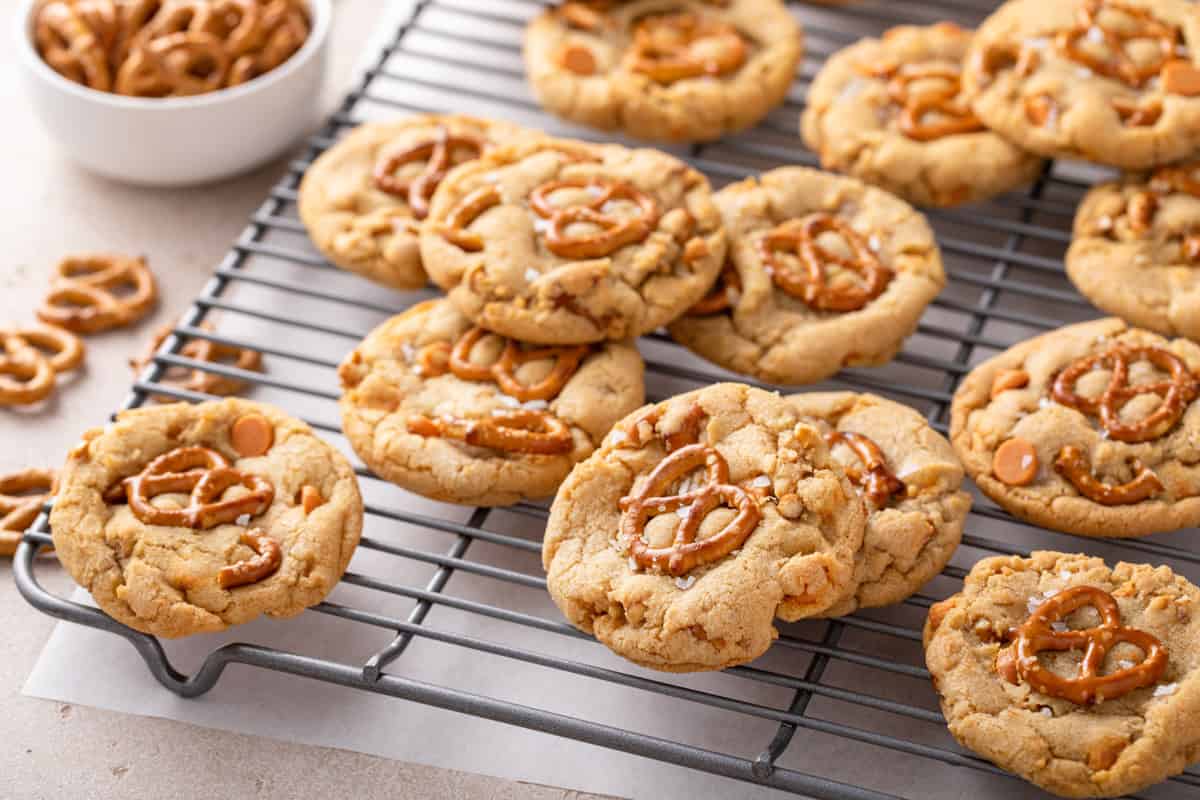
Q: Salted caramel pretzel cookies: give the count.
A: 13